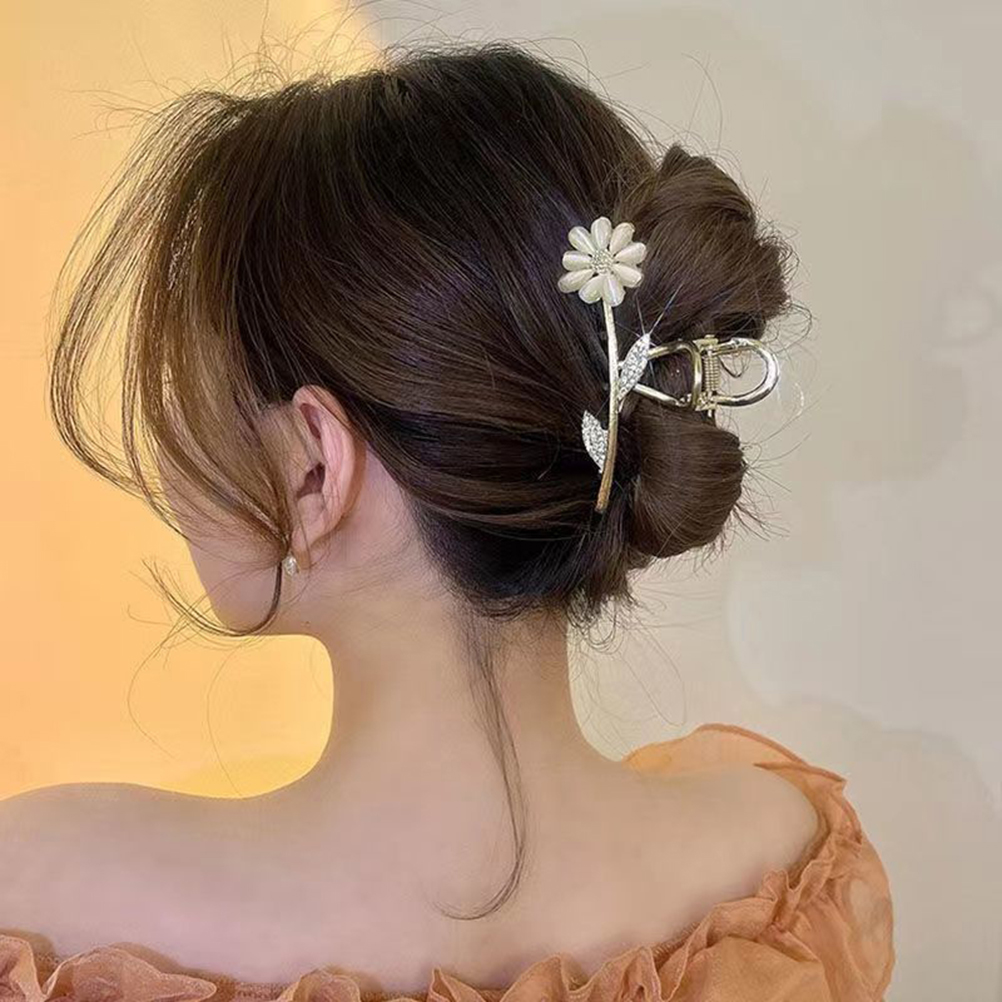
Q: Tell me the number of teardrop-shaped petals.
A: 9